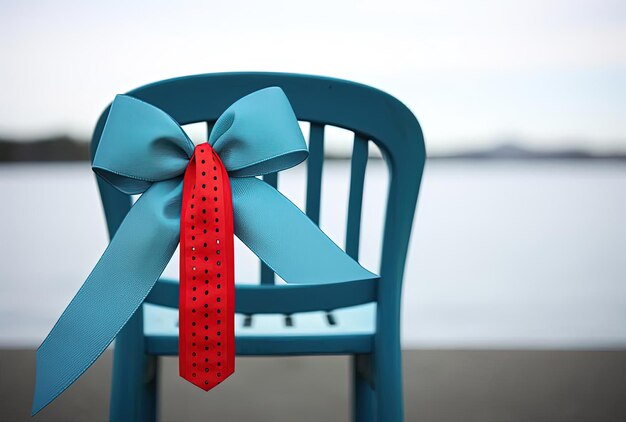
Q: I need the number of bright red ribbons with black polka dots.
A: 1